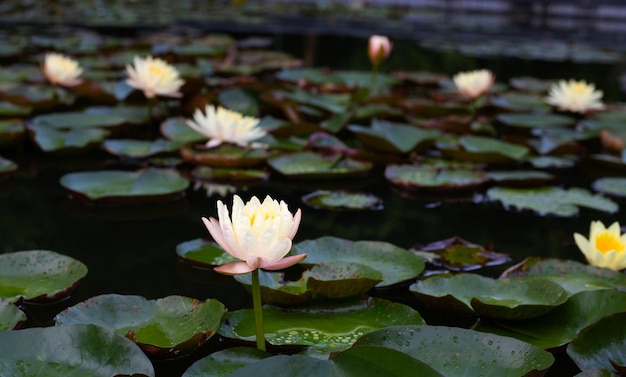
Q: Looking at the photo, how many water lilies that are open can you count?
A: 7